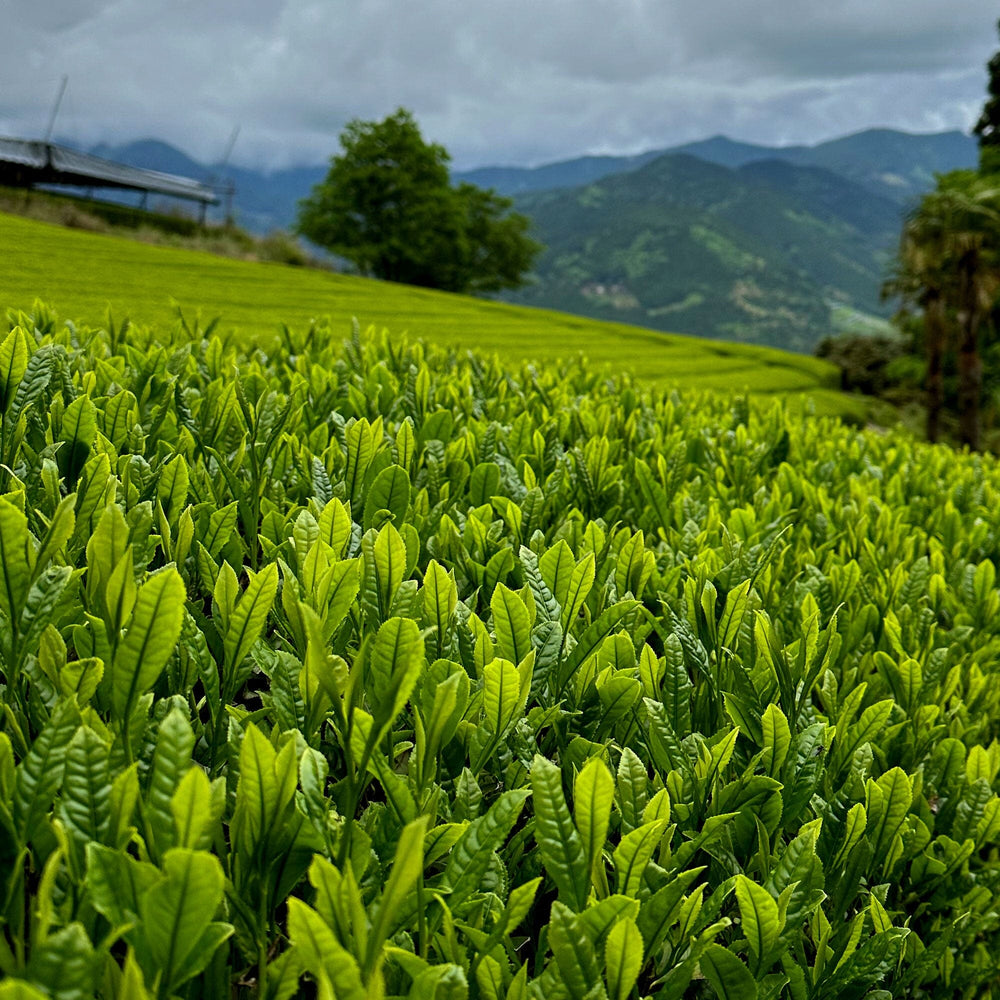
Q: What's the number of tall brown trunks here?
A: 2